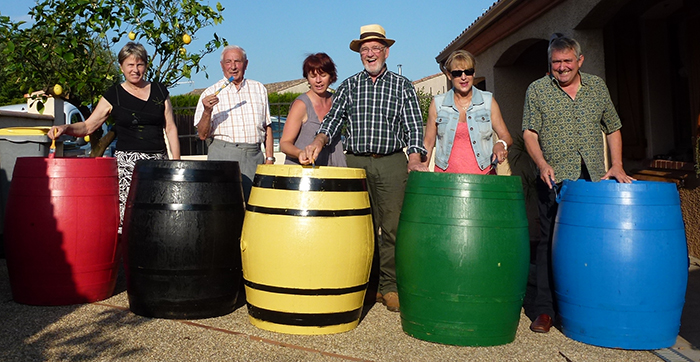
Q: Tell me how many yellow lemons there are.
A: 5